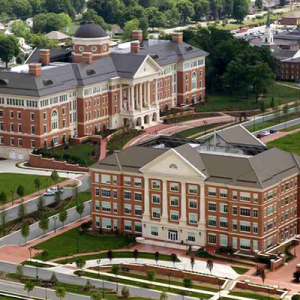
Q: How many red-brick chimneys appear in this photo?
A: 6